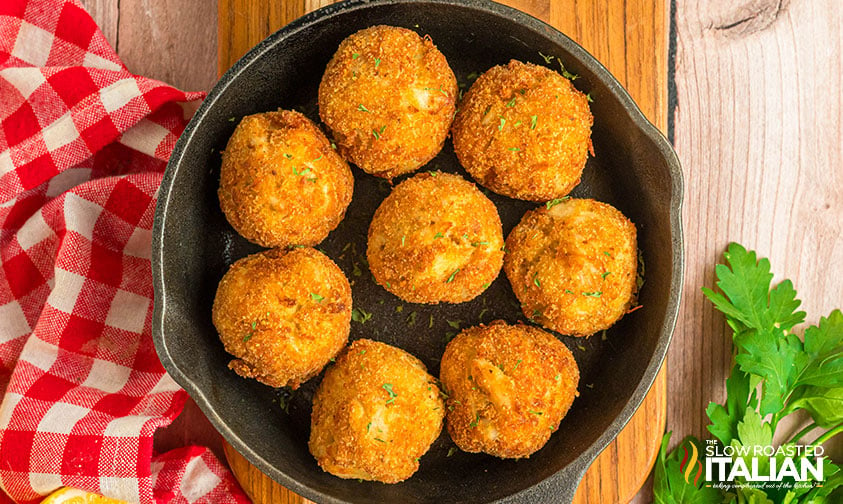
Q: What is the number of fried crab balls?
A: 8